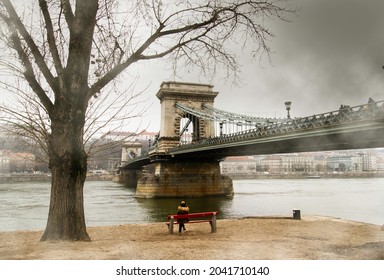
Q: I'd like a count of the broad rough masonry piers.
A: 2